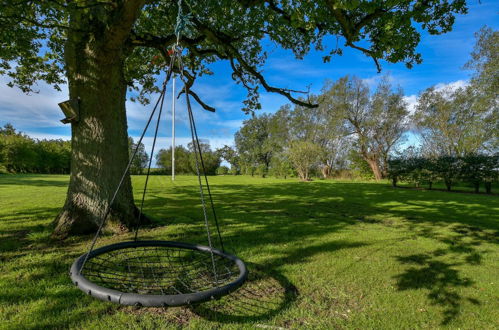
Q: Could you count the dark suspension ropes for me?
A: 4